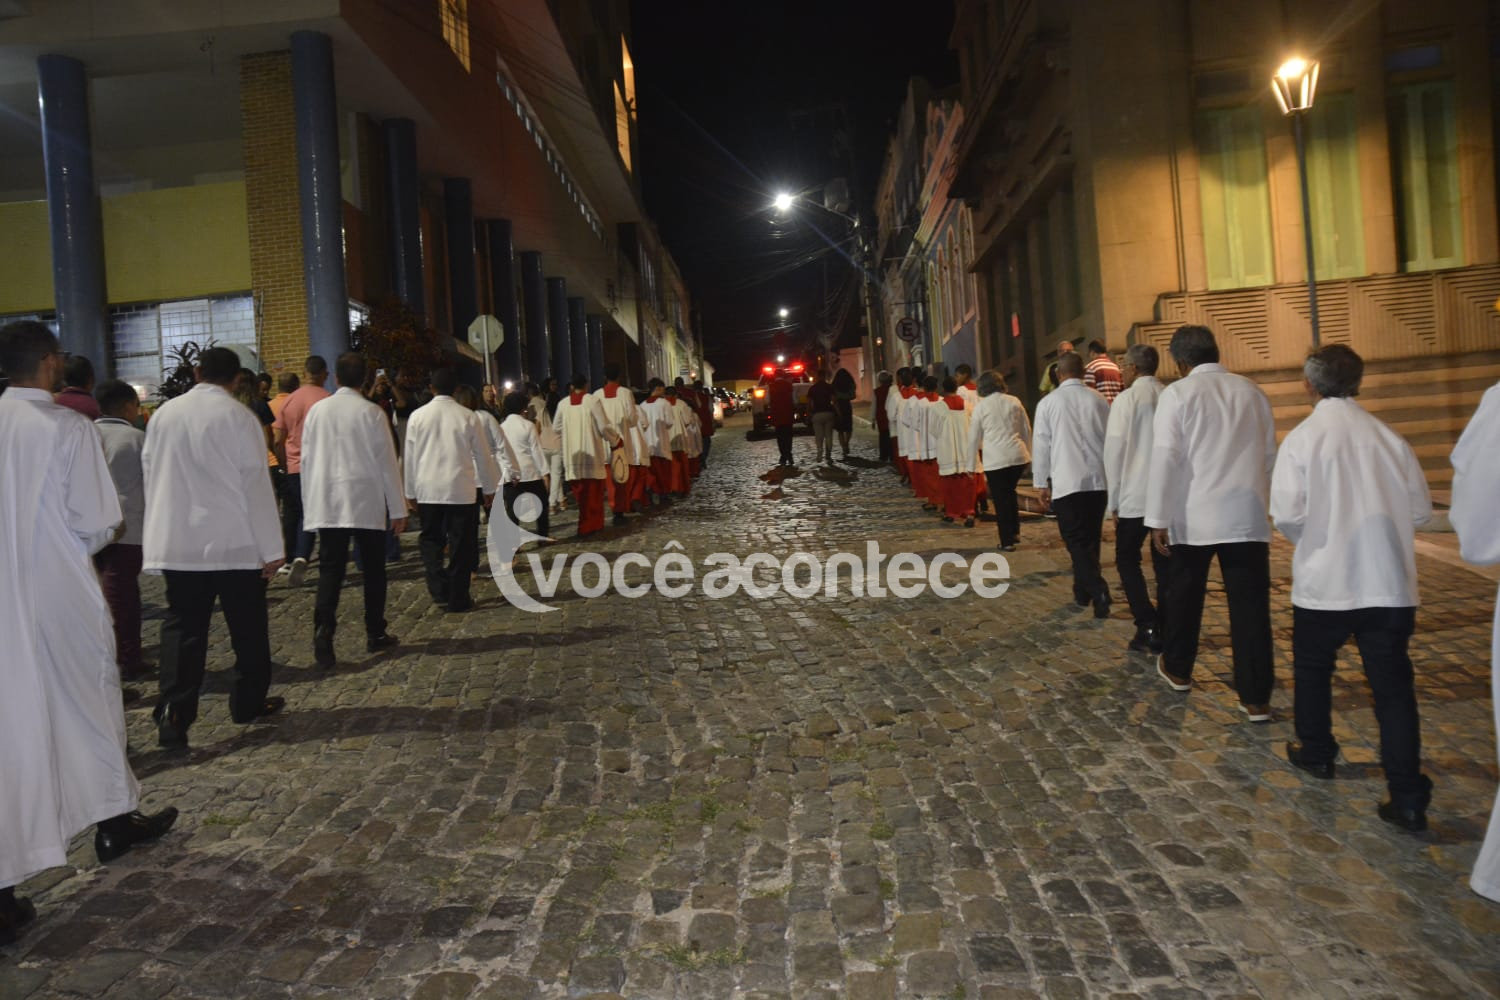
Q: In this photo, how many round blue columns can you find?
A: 9